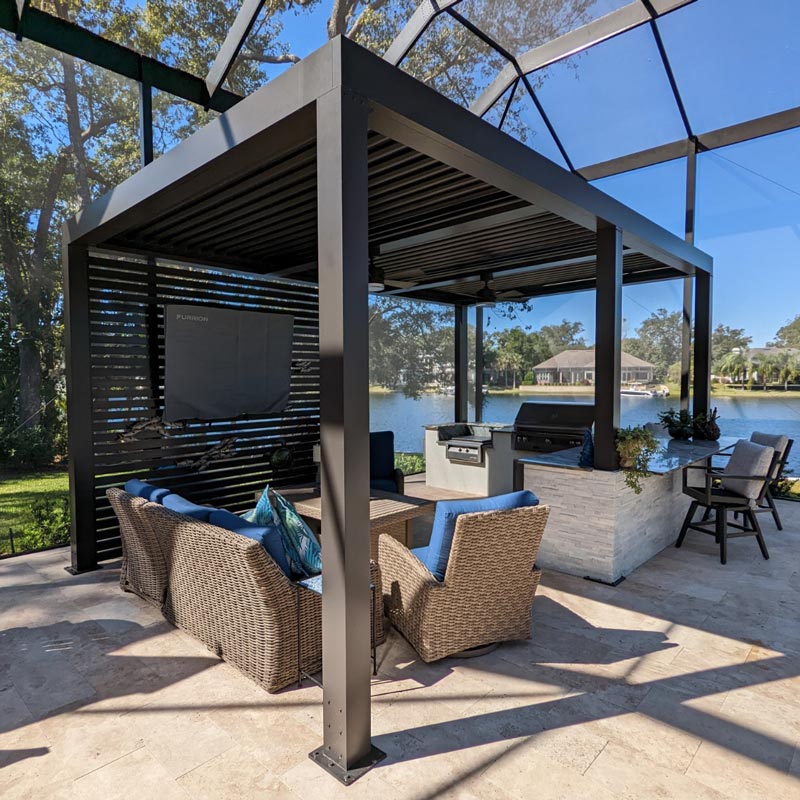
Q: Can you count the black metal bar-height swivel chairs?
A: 2